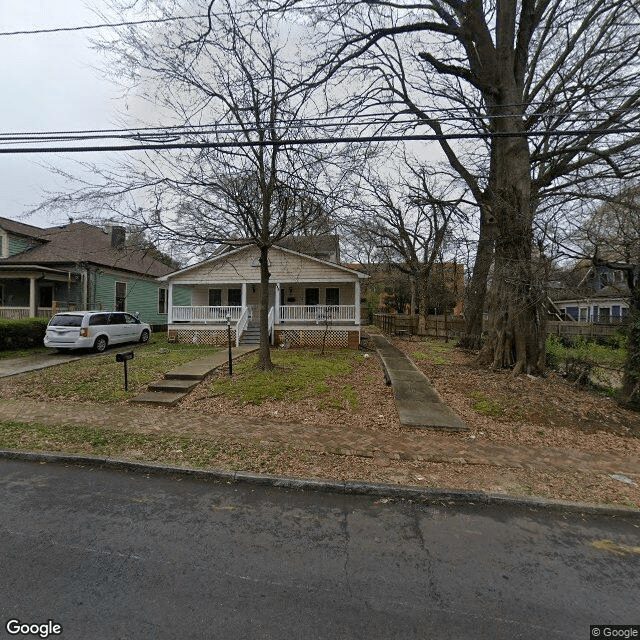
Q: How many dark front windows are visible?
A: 4